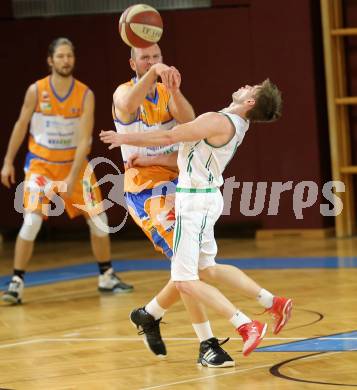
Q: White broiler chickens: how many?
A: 0